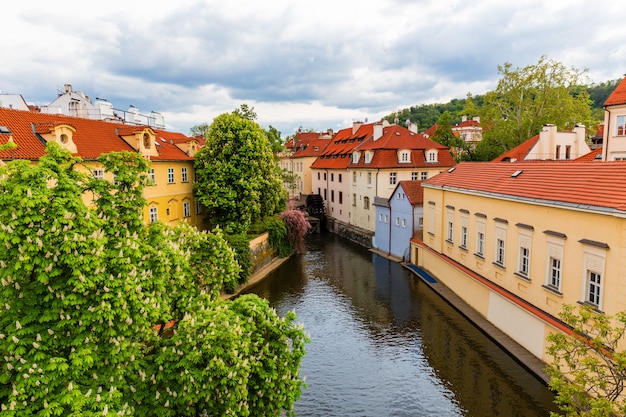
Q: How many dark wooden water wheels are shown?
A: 1